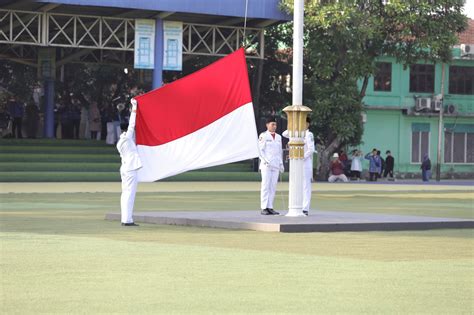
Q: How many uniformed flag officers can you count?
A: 3